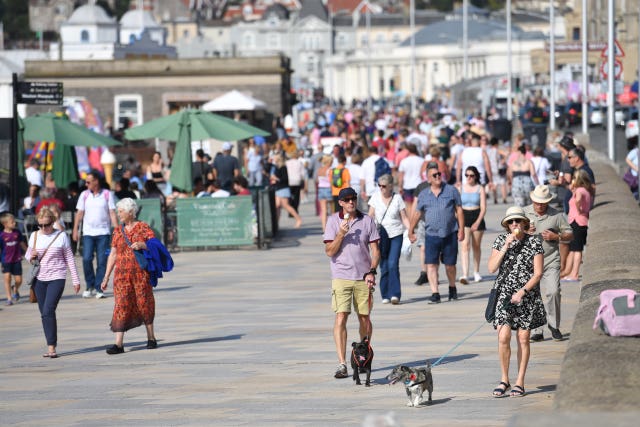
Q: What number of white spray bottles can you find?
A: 0